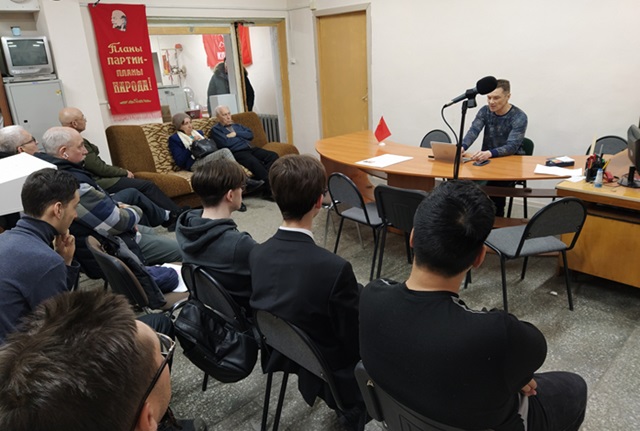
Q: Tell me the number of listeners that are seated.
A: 10